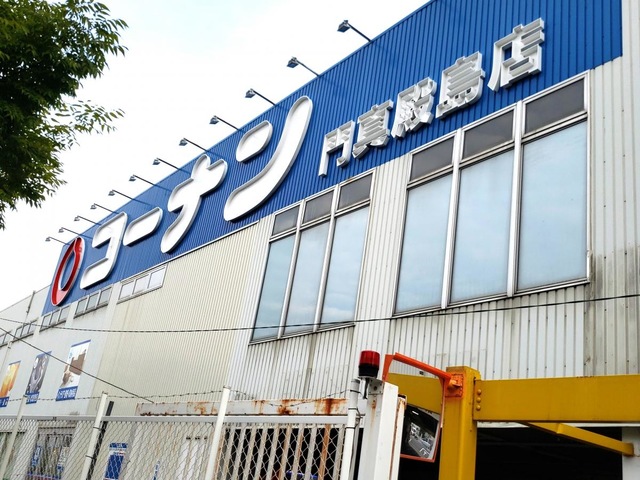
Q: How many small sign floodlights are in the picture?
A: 12